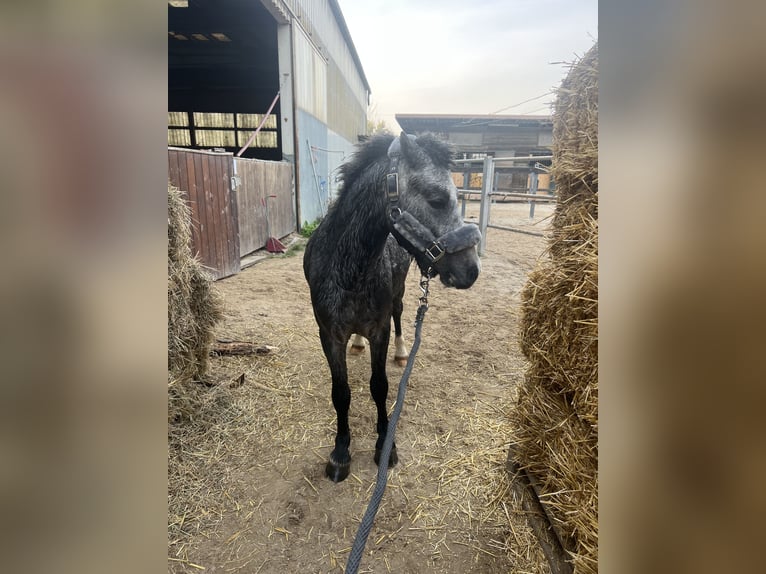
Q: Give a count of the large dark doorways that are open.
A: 1